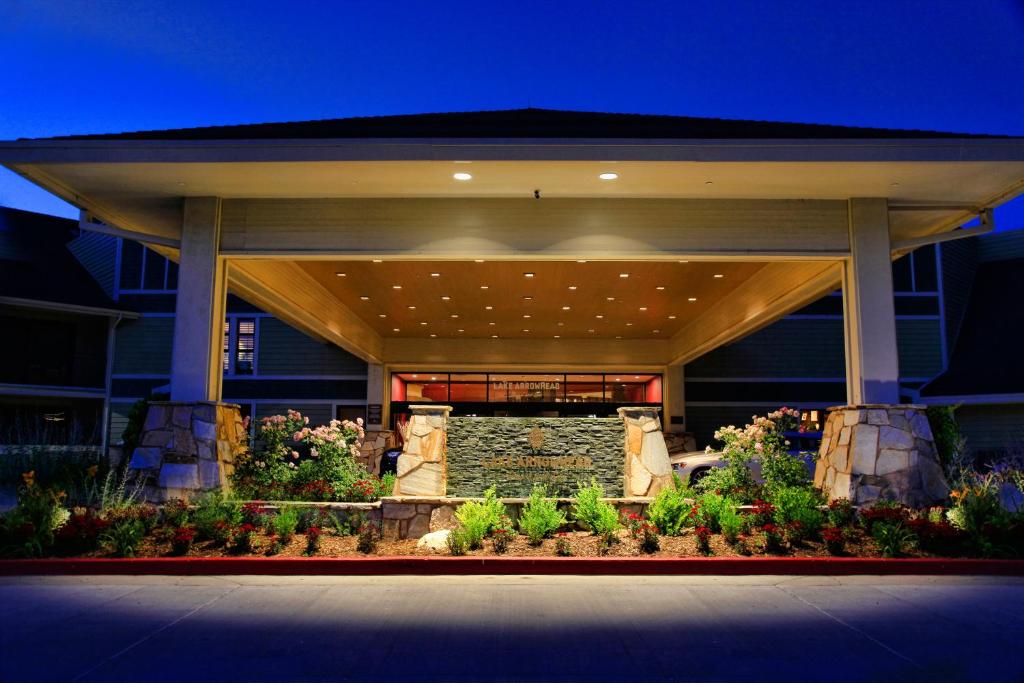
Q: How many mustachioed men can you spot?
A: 0